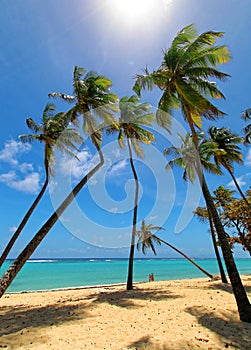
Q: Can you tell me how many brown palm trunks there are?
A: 7